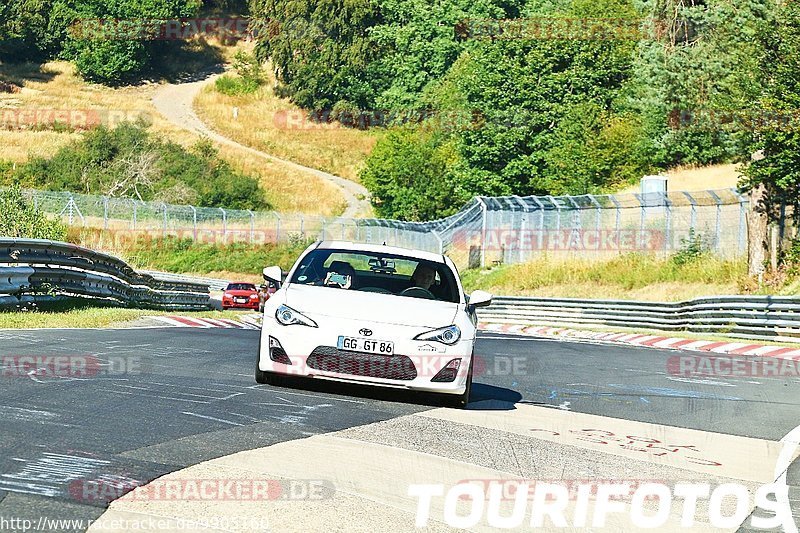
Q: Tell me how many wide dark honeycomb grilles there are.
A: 1